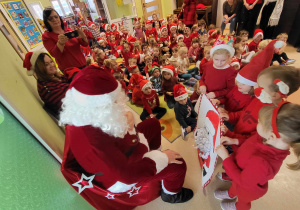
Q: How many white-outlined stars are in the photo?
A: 3